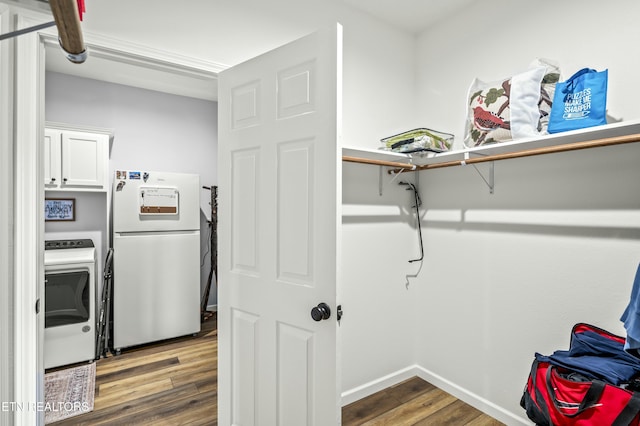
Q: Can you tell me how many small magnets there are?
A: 4